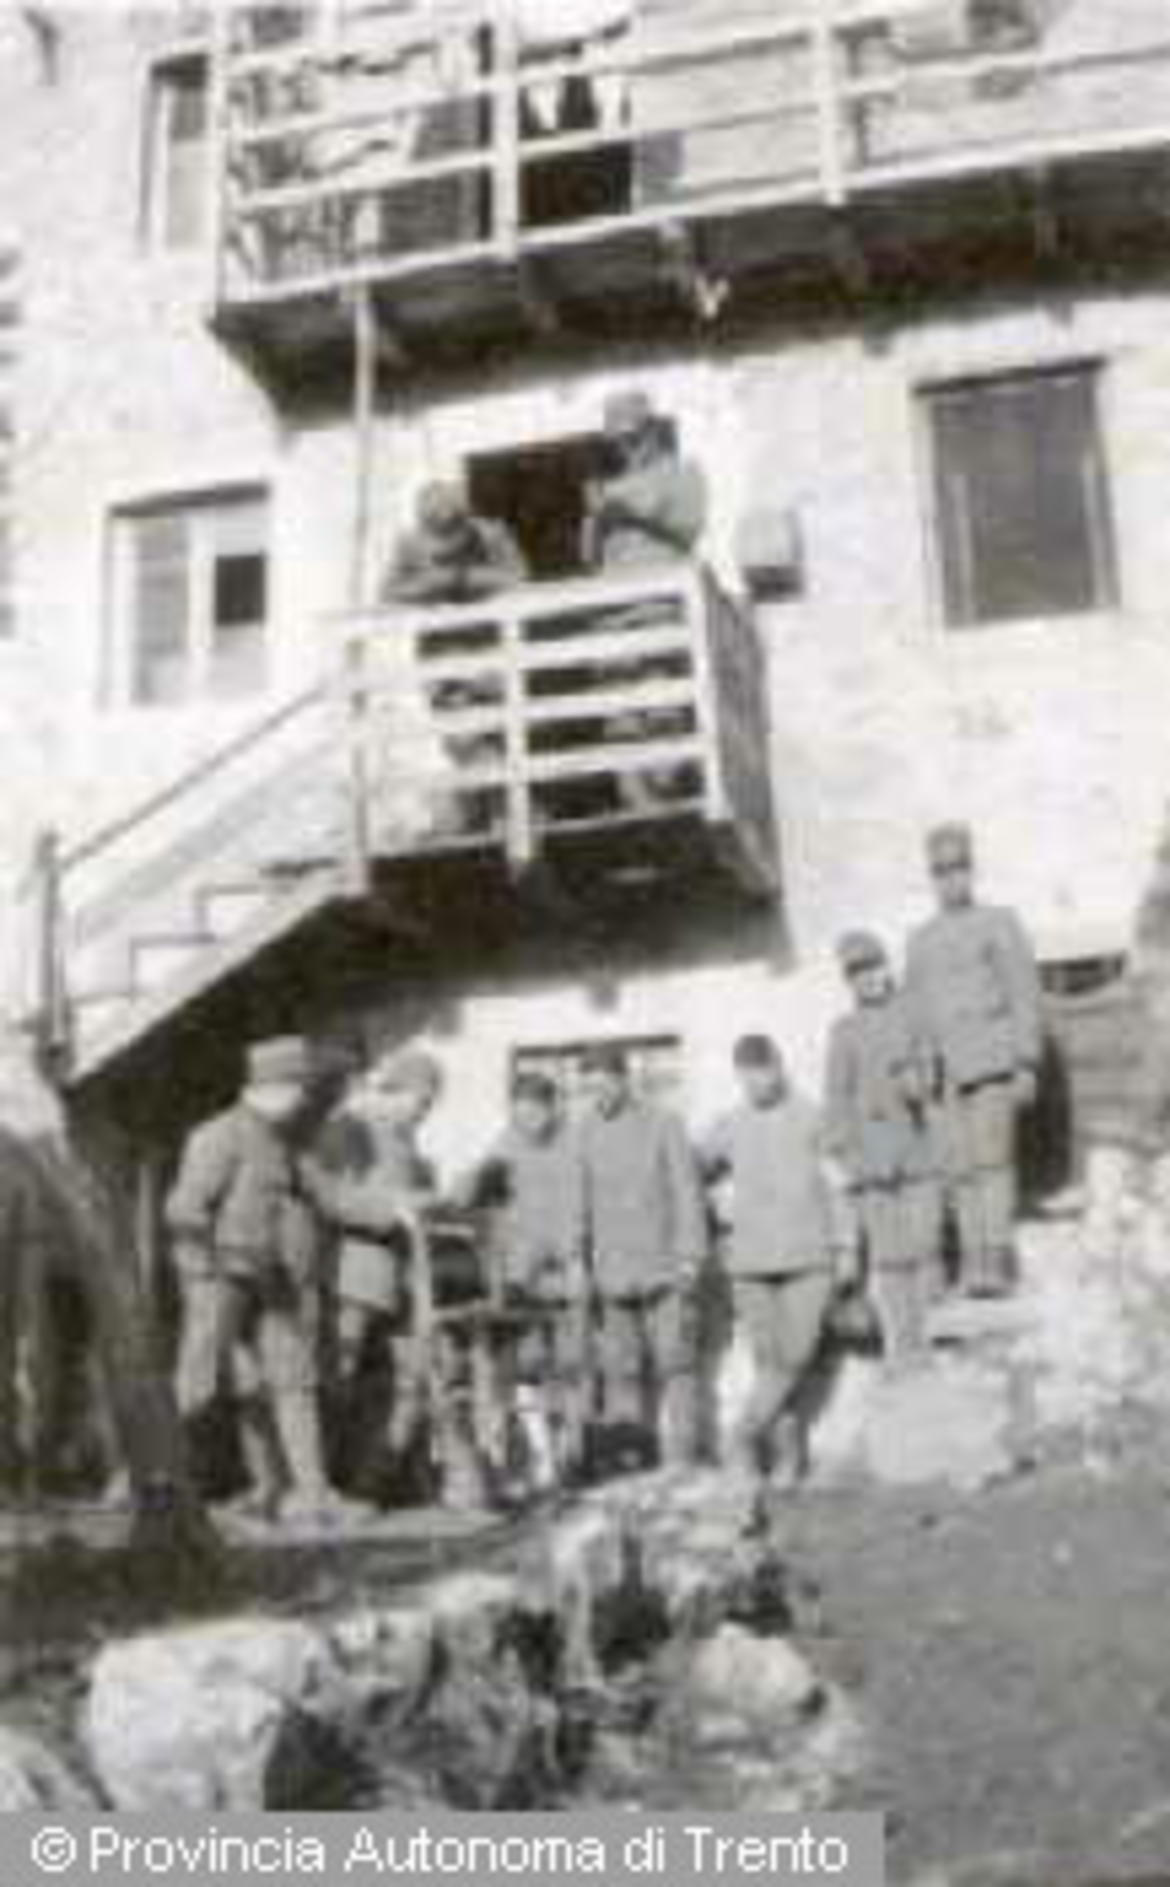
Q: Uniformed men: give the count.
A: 9